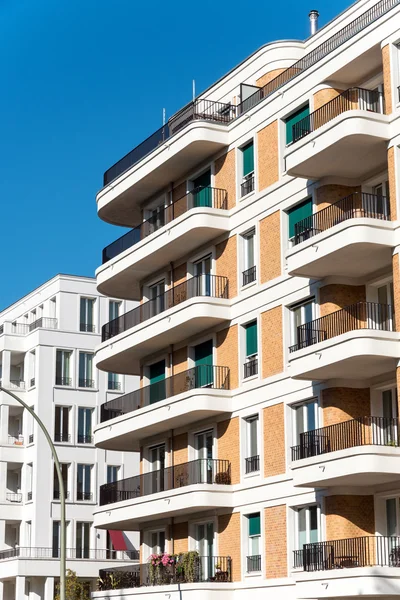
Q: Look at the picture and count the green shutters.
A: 8